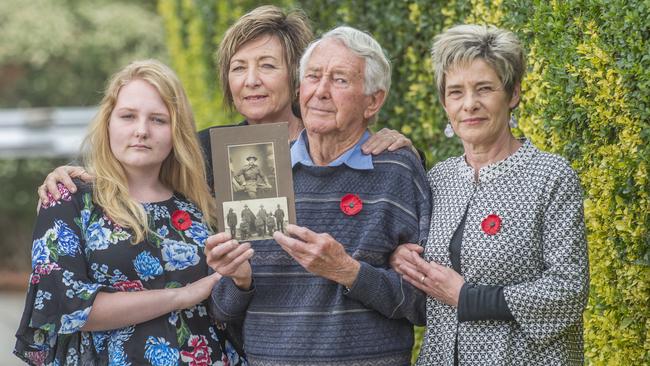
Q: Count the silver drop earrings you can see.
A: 2